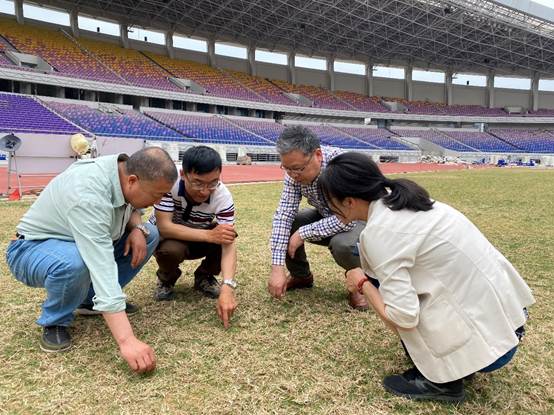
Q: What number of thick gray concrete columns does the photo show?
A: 13